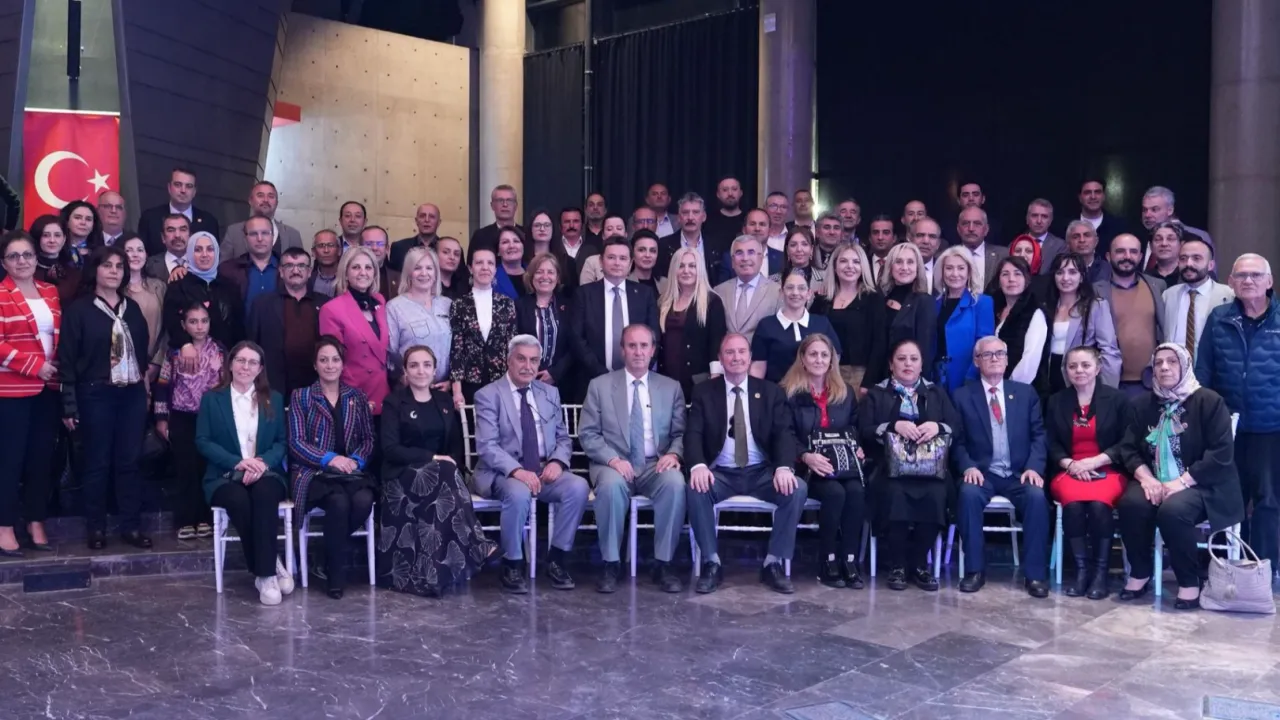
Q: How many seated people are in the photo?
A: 11